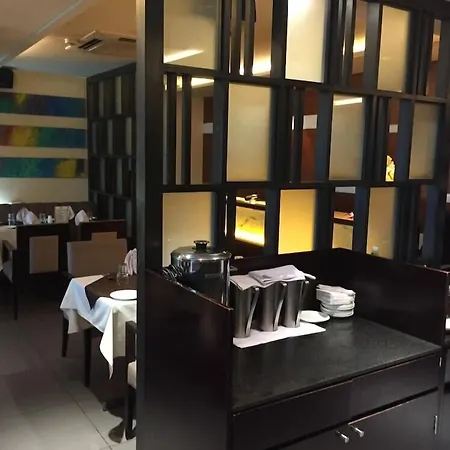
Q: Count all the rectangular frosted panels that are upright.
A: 9